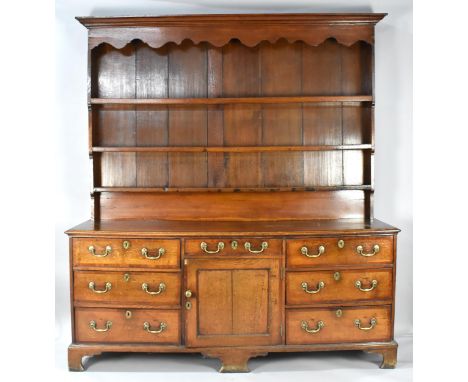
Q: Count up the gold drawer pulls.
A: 14